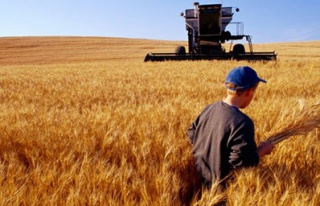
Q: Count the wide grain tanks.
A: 1